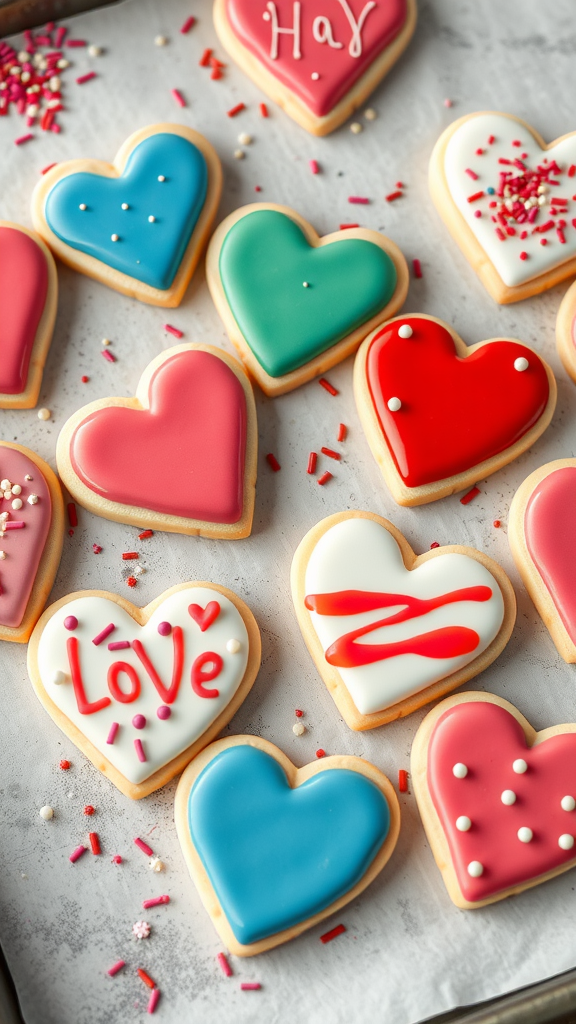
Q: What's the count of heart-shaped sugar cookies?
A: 14